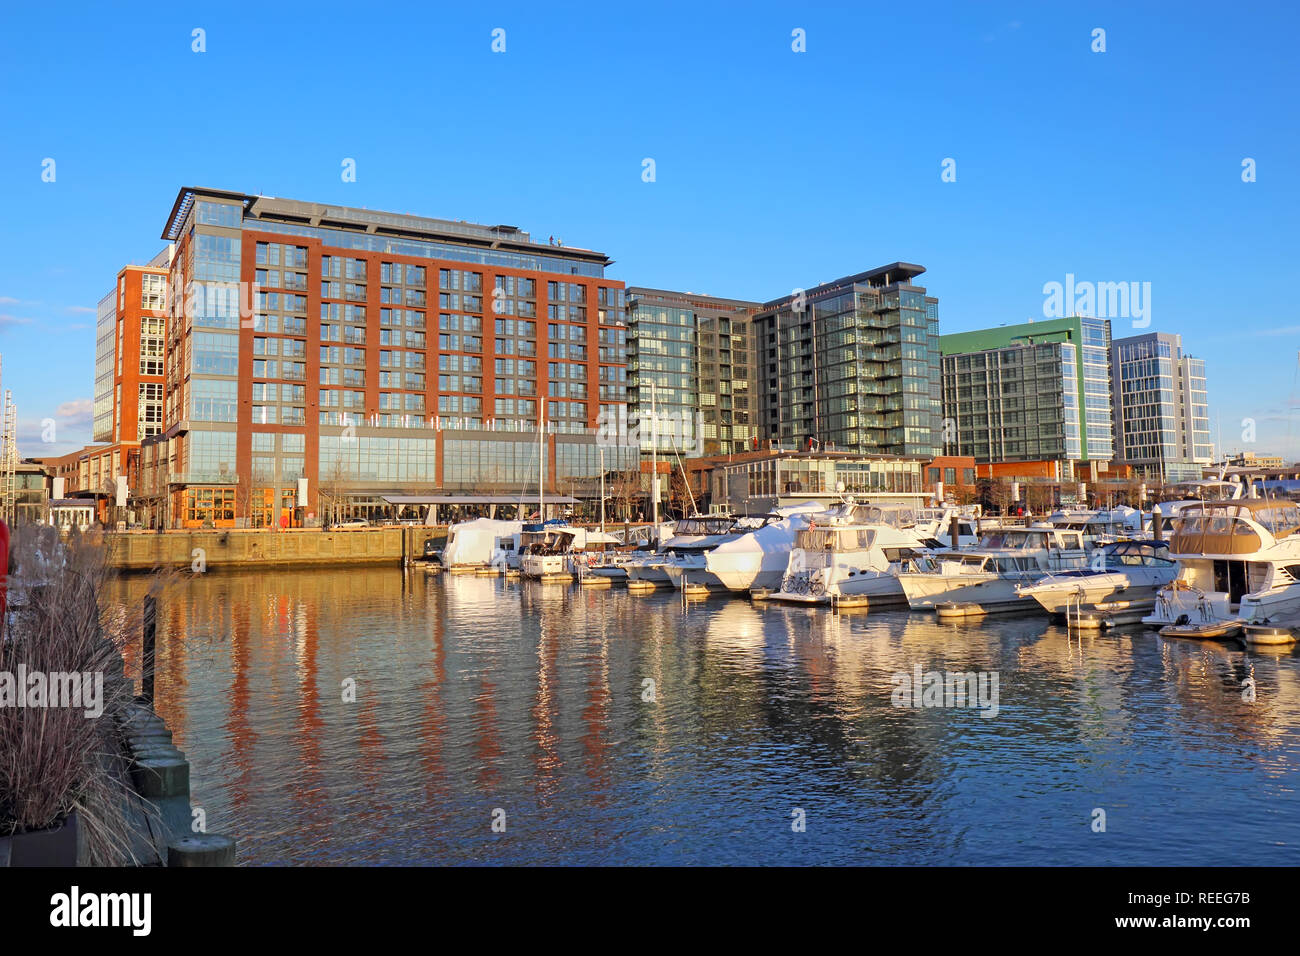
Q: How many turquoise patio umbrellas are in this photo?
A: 0